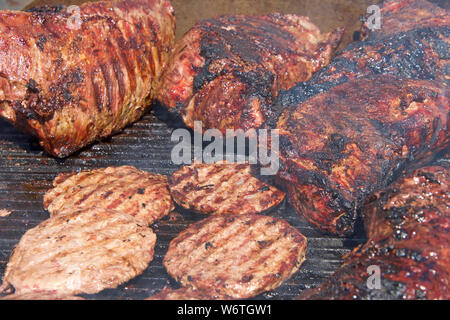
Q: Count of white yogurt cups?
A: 0